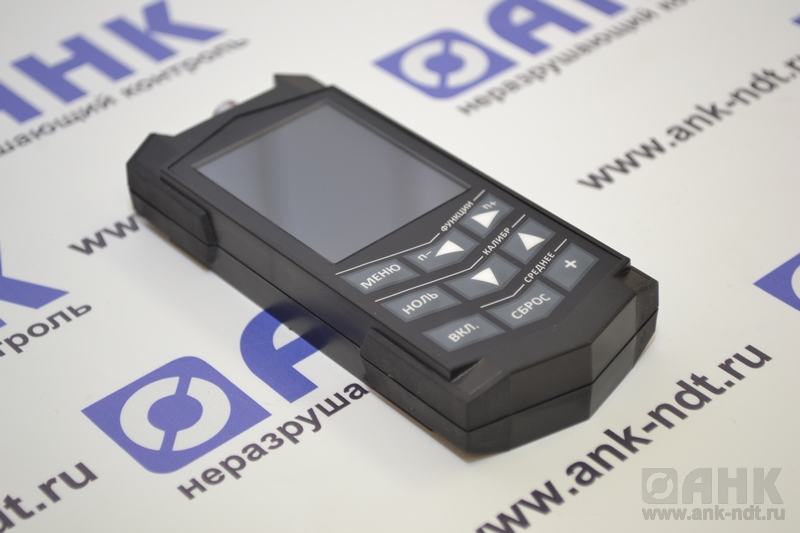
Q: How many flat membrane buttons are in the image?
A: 9